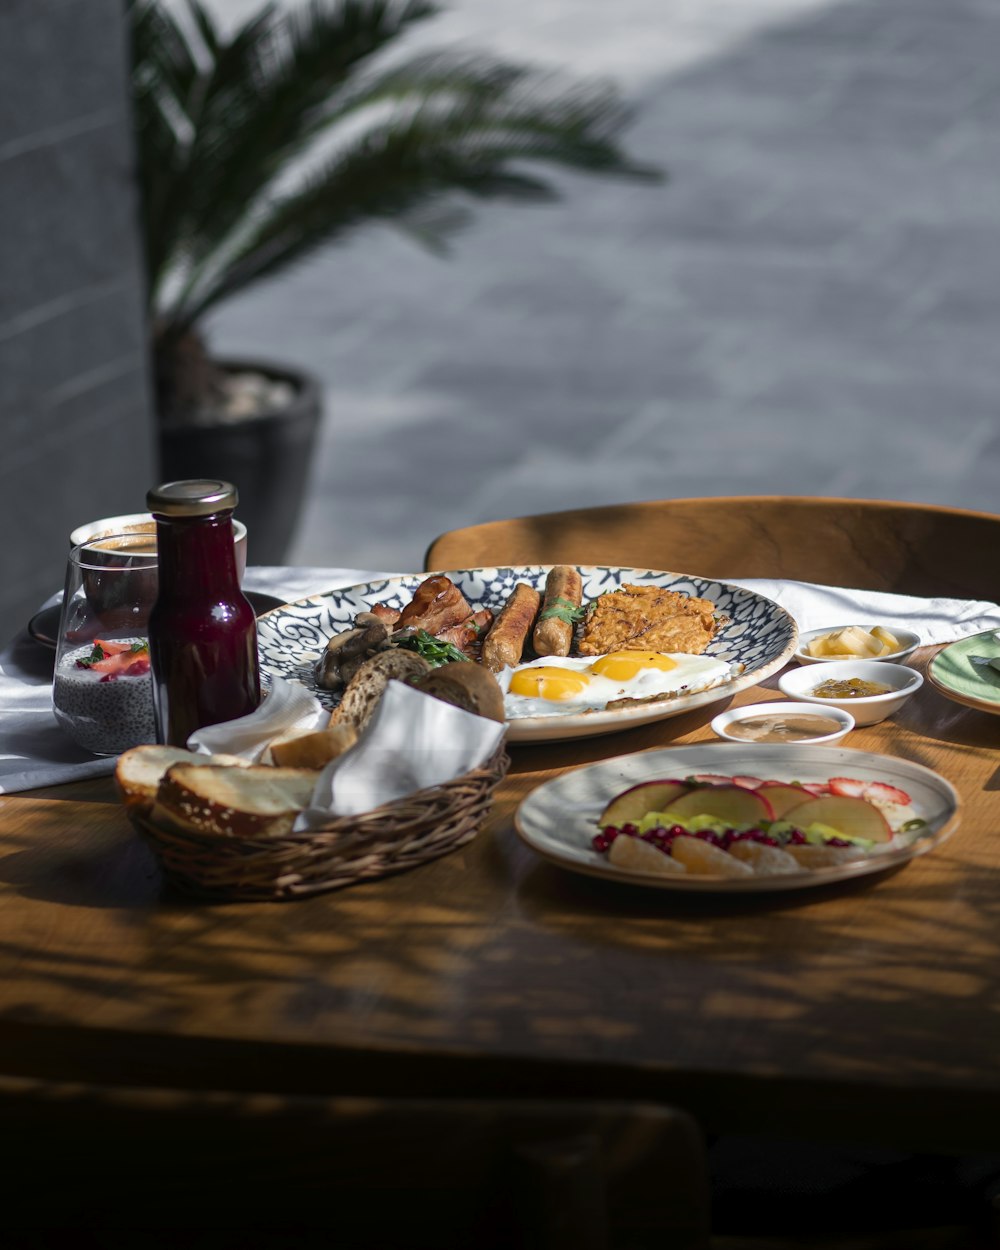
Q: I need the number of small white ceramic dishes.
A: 3